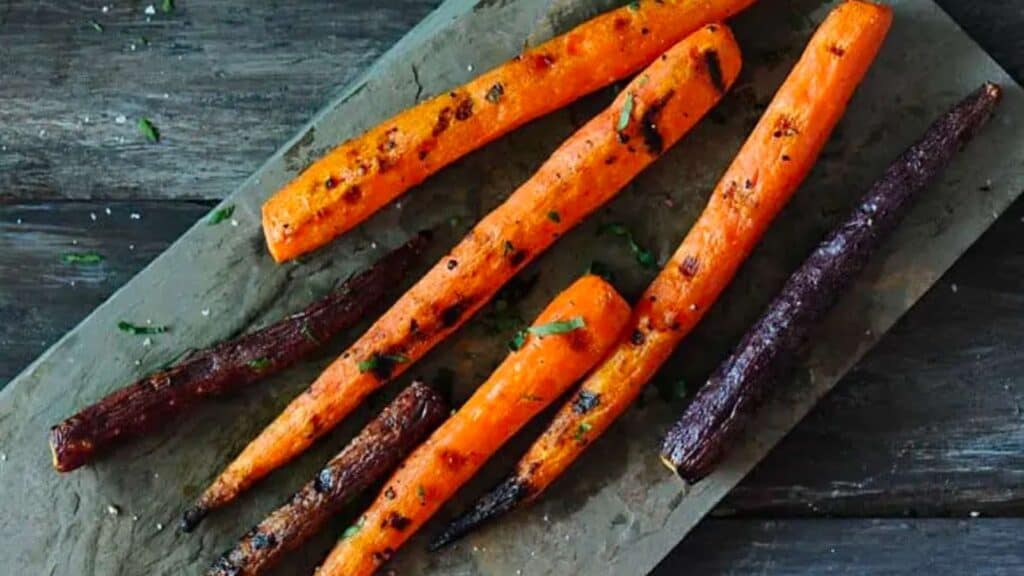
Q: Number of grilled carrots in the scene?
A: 7